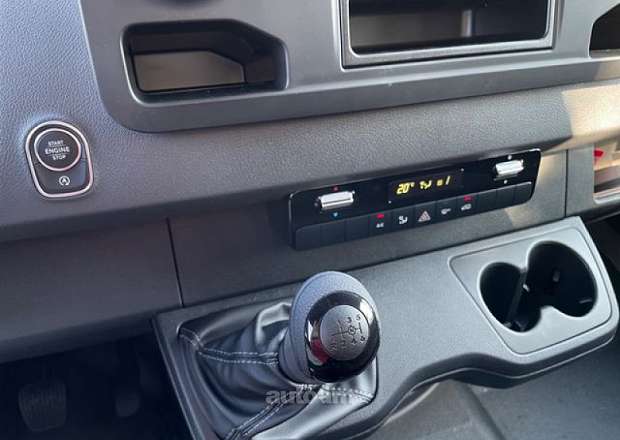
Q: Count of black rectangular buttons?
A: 11